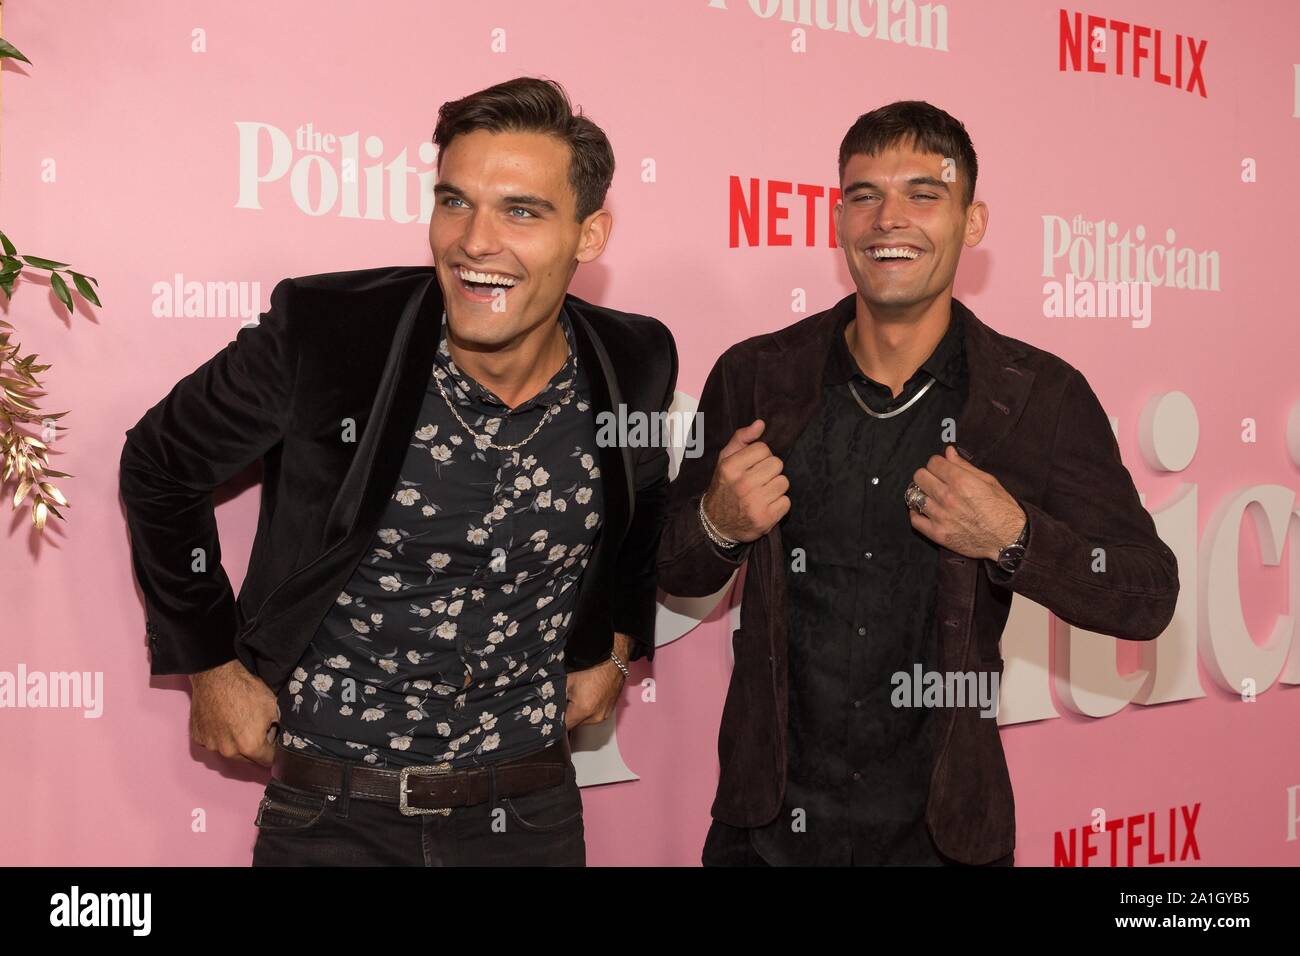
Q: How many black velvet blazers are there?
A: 1